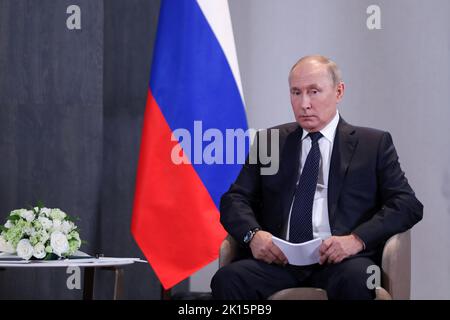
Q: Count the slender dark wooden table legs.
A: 2